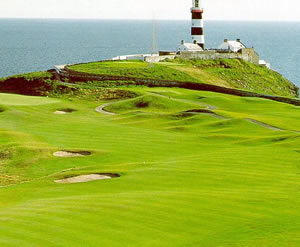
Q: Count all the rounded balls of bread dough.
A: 0